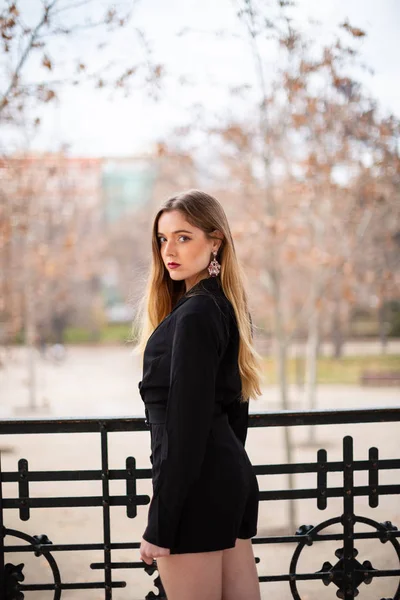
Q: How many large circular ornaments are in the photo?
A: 2